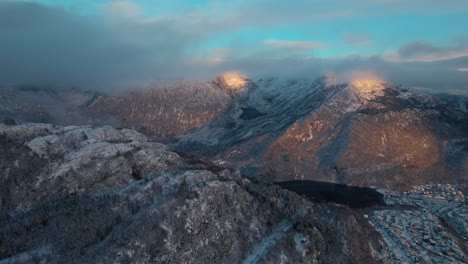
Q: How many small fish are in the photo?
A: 0